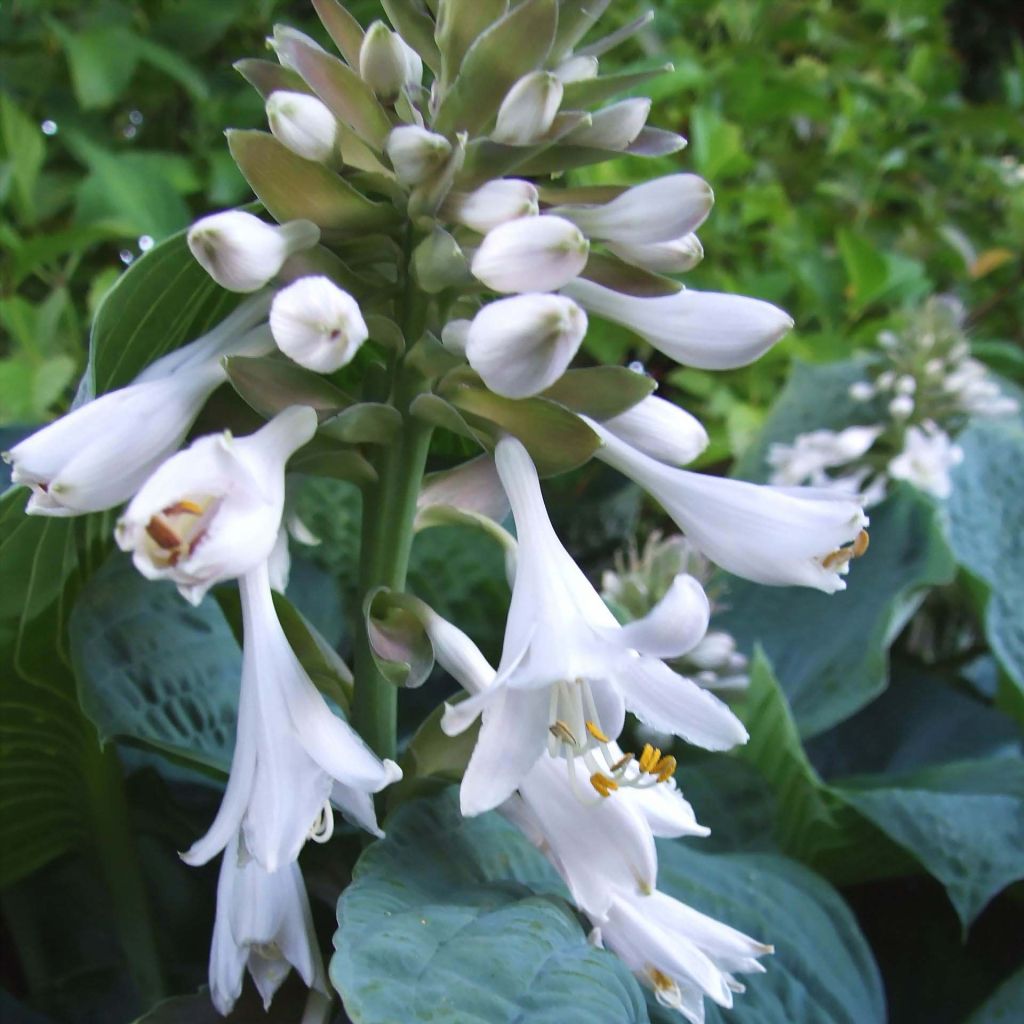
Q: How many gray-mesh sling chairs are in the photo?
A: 0